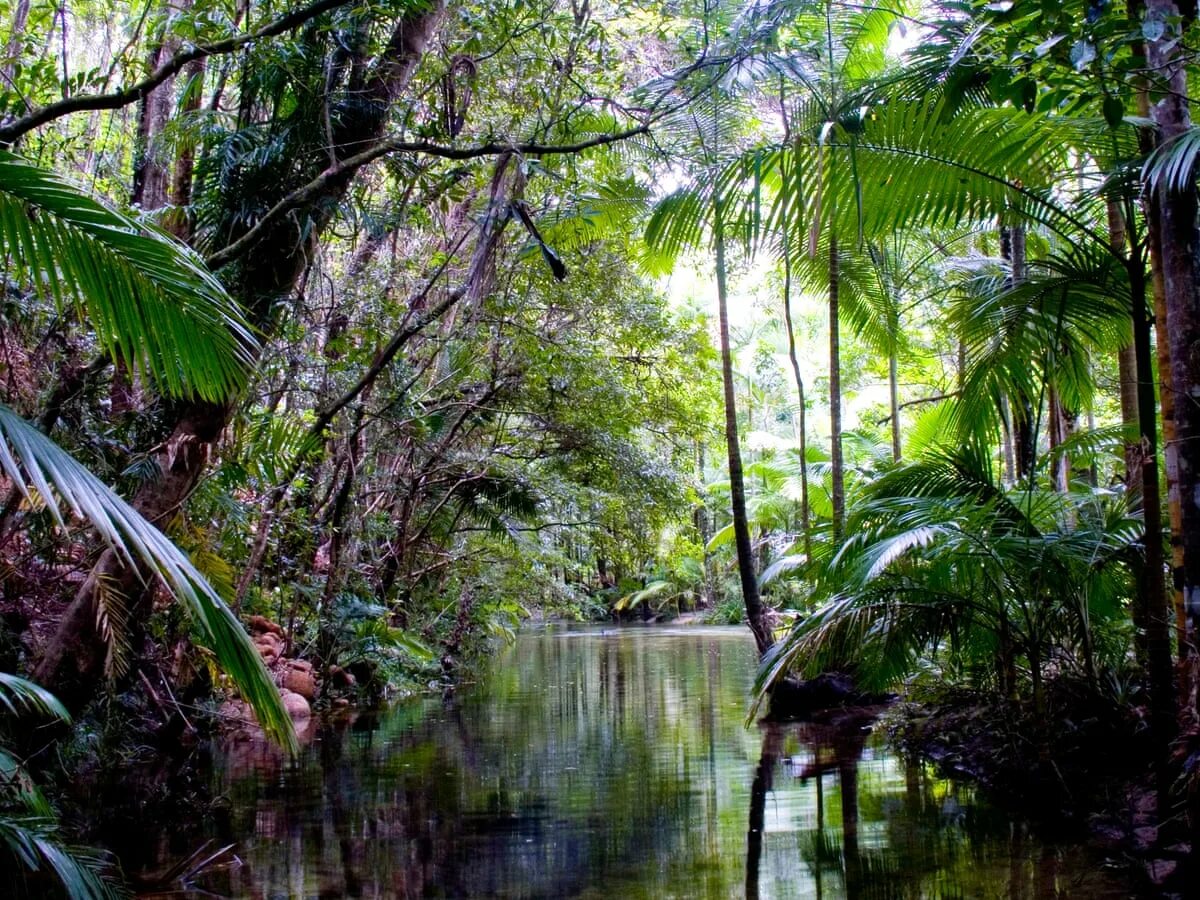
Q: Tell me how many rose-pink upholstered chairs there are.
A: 0